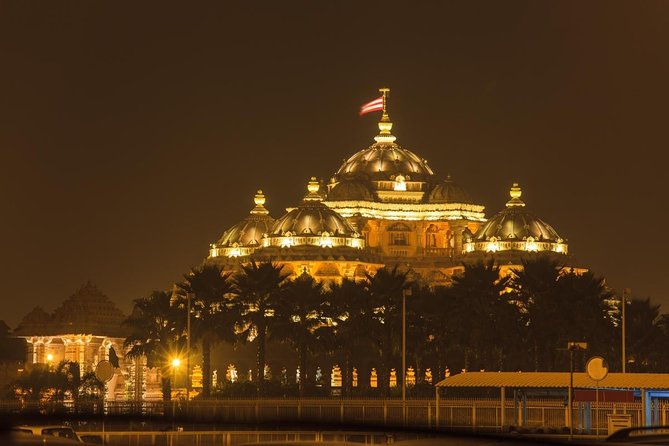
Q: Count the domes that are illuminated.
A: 4